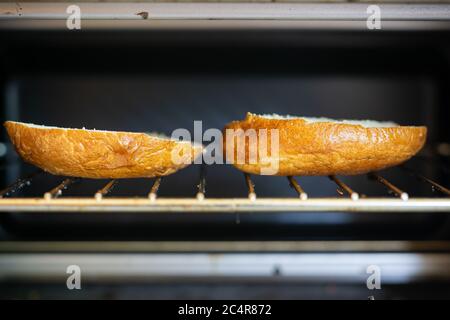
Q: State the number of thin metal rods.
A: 10